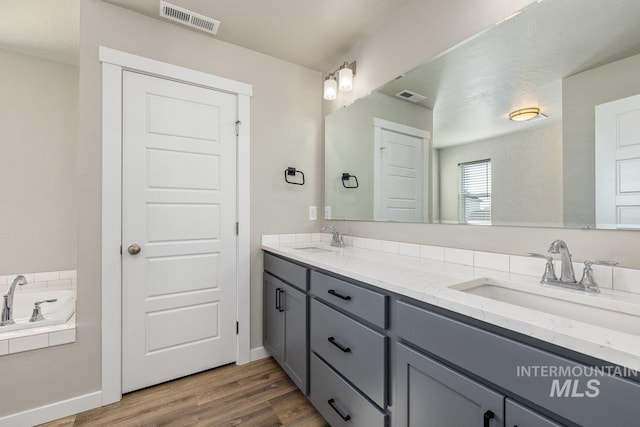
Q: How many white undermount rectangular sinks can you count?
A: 2